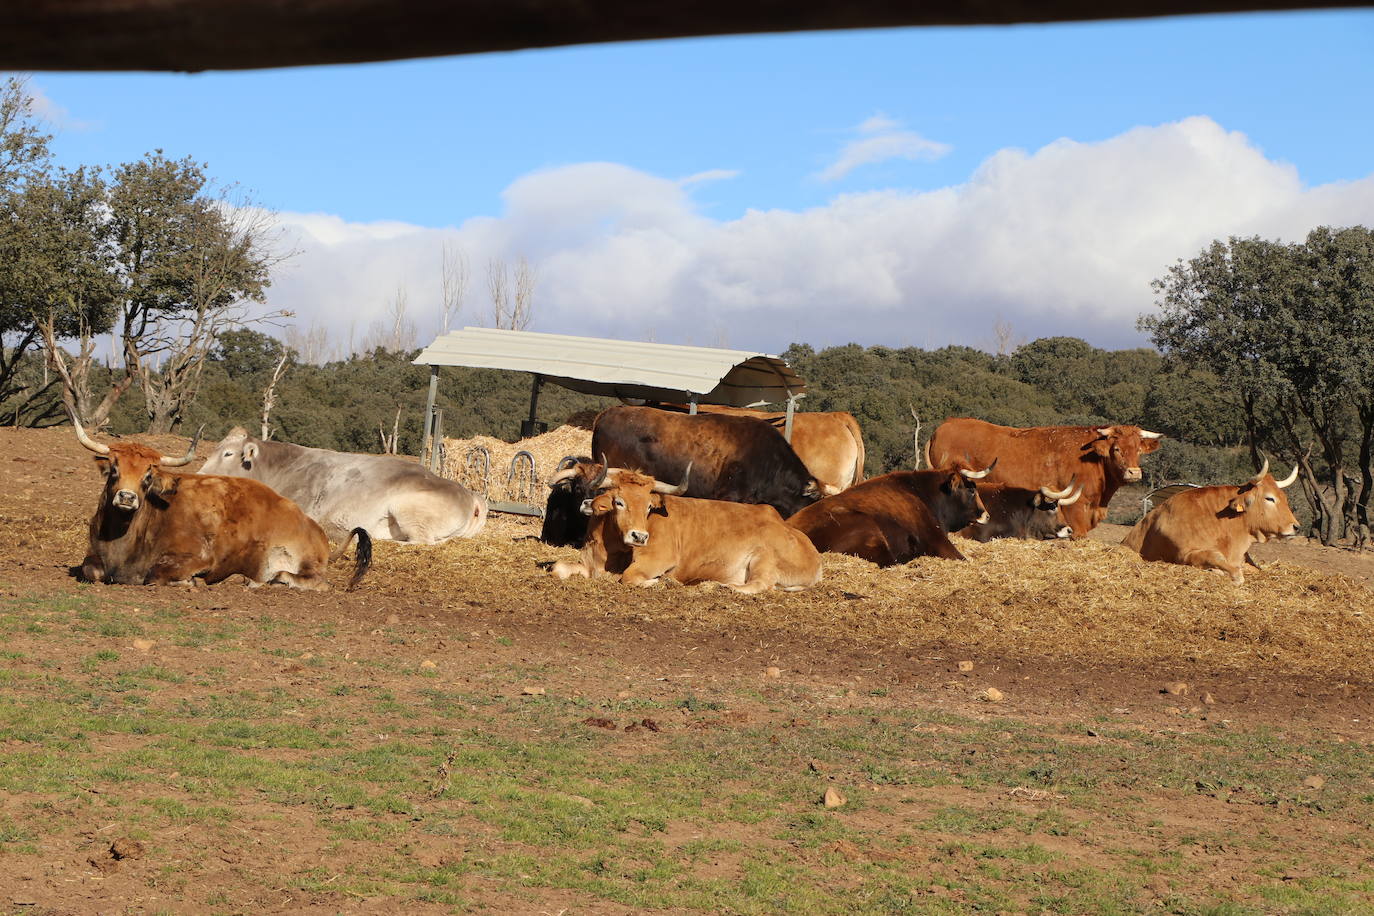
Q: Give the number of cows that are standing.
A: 3